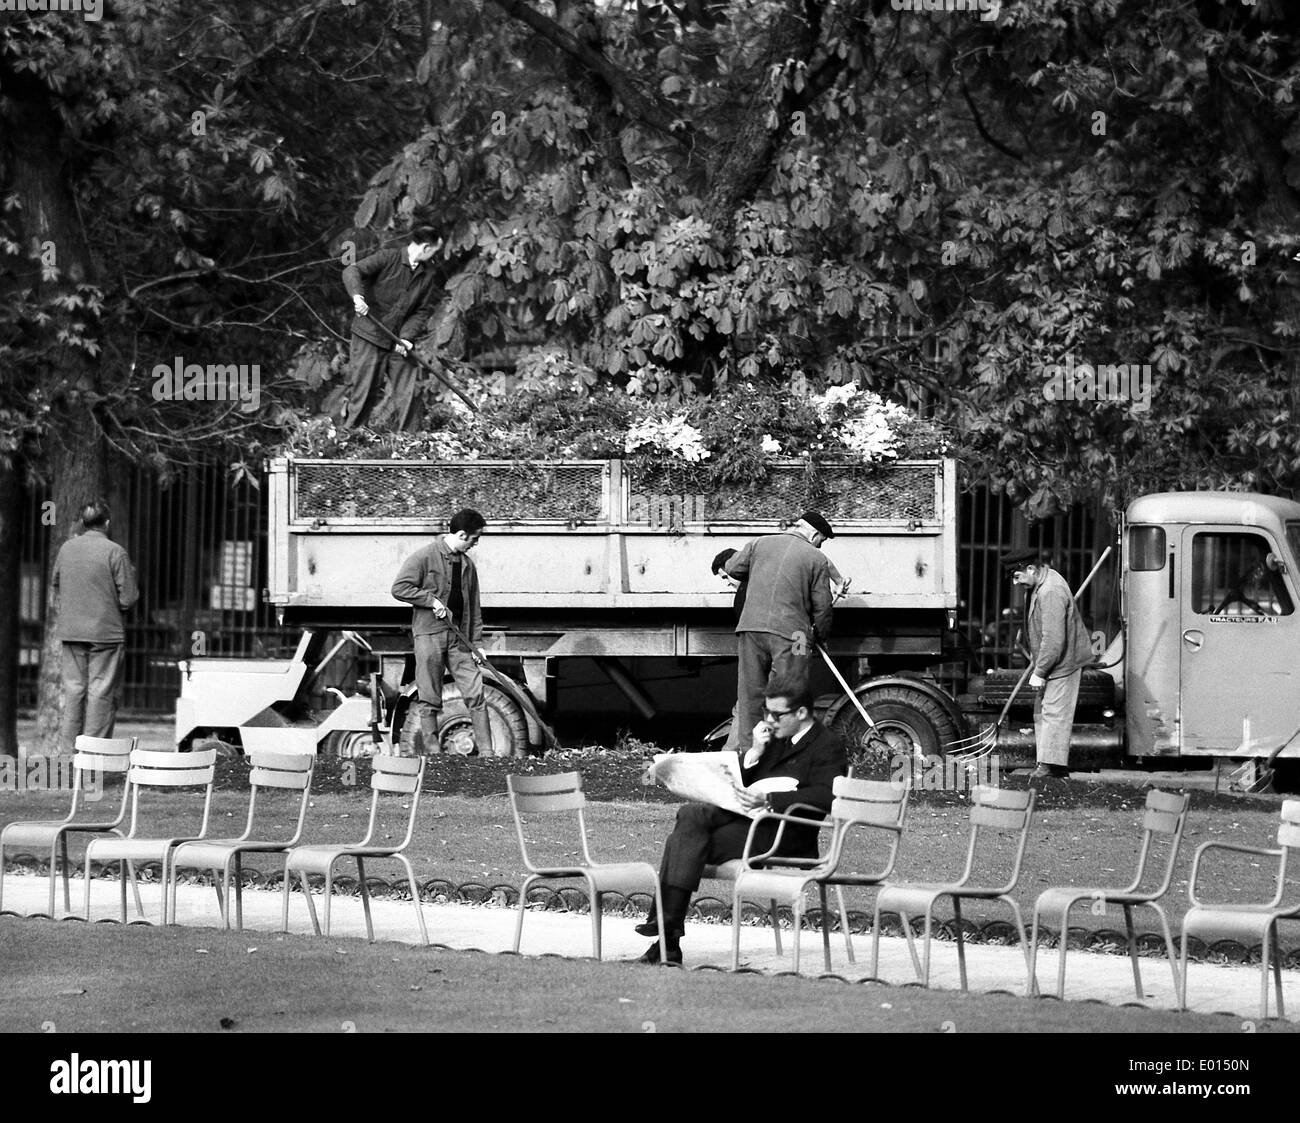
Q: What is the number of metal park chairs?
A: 10